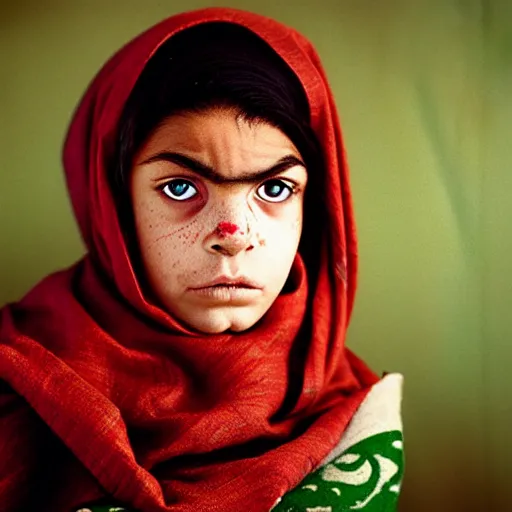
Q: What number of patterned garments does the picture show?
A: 1